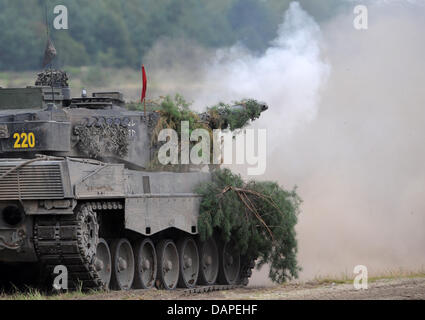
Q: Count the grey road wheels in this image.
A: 7